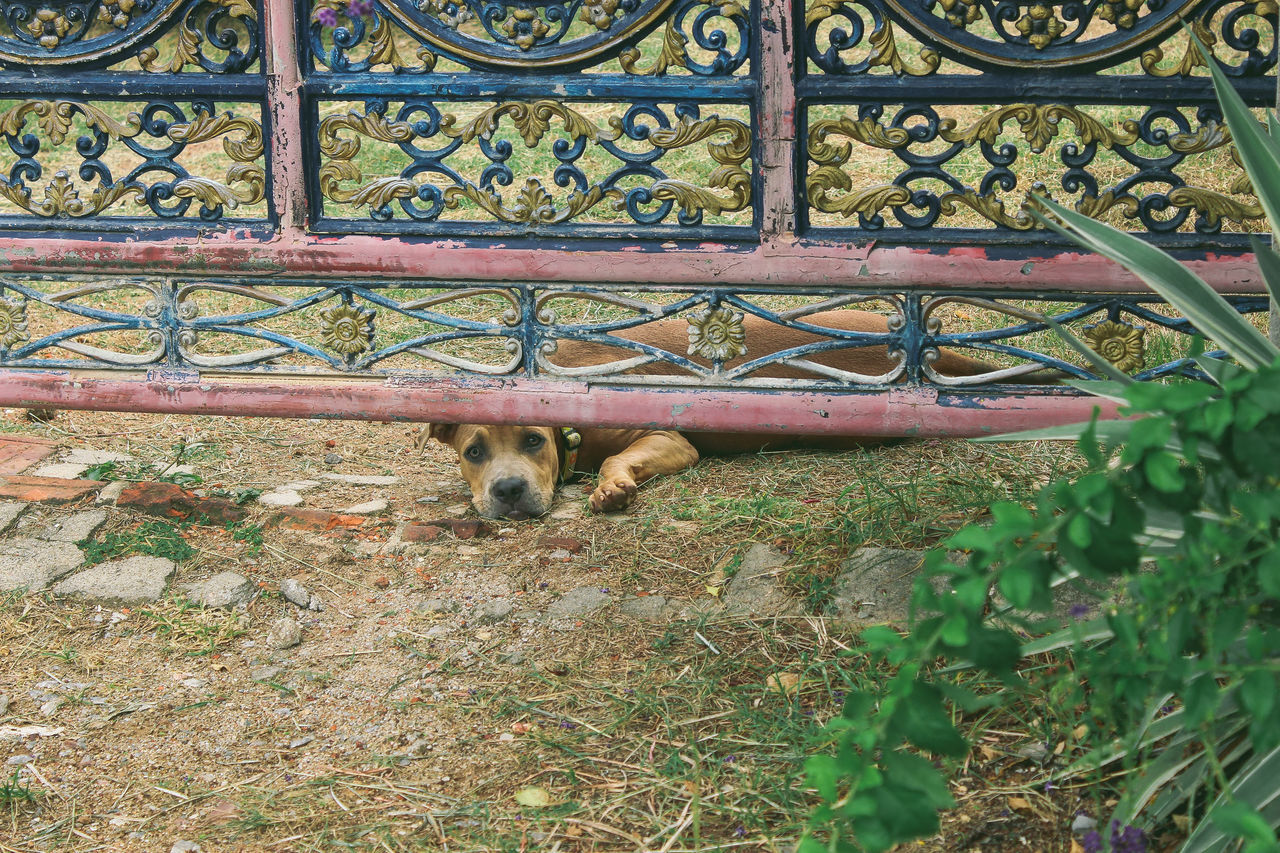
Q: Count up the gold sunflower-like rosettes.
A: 4